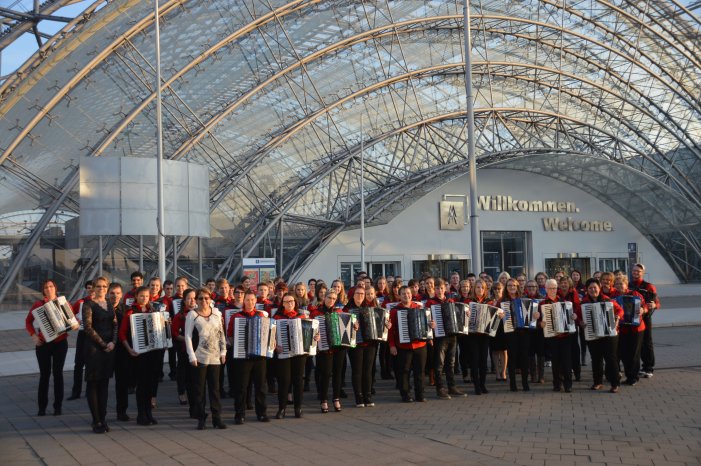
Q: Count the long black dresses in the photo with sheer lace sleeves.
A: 1